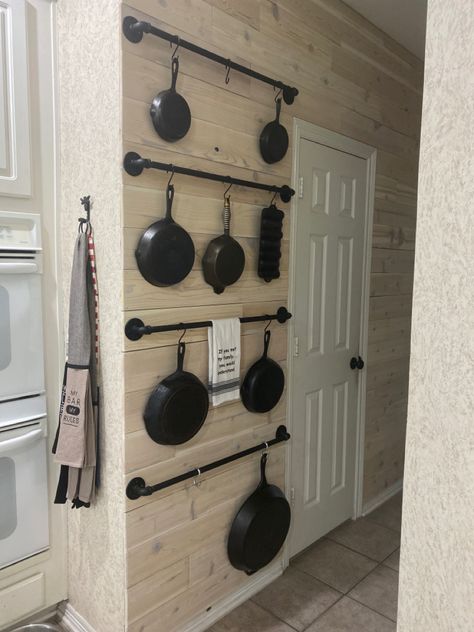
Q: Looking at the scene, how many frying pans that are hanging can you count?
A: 7